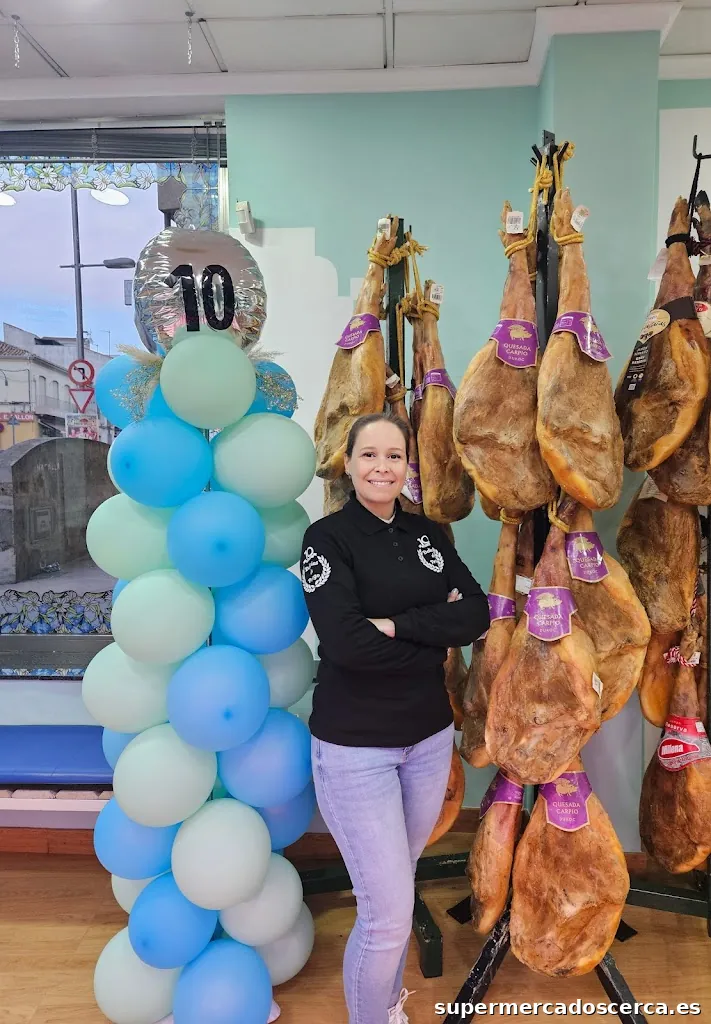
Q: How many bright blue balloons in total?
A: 13